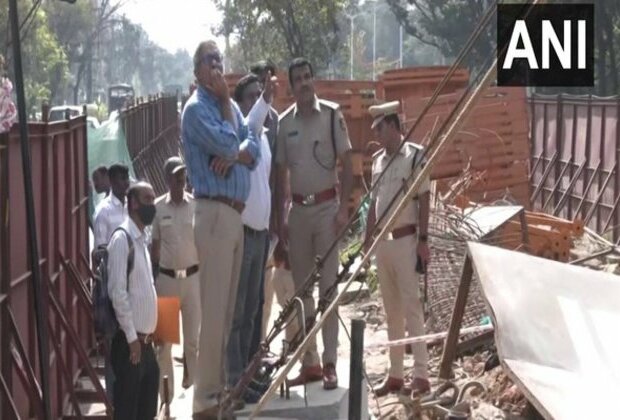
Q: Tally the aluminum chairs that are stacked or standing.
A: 0